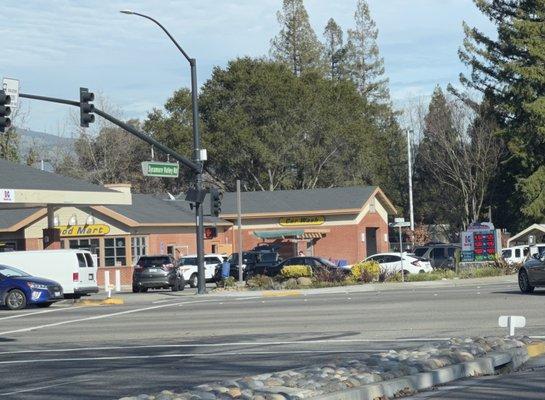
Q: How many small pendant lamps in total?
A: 3